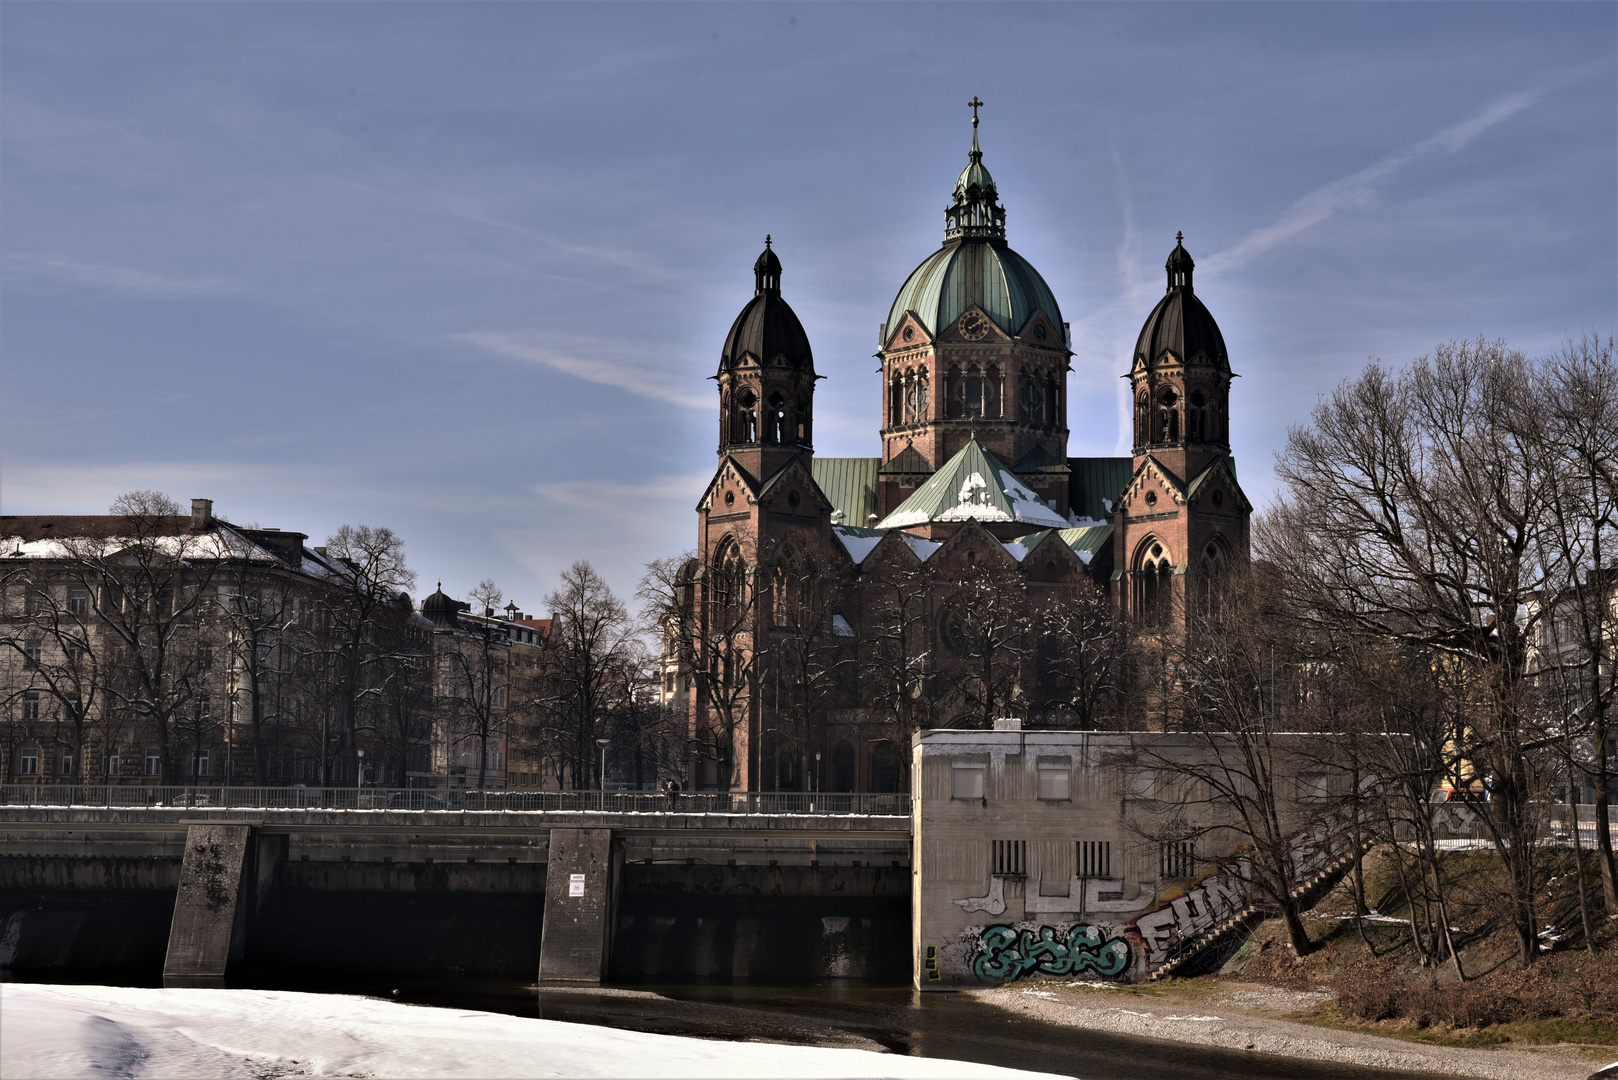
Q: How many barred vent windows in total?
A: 3